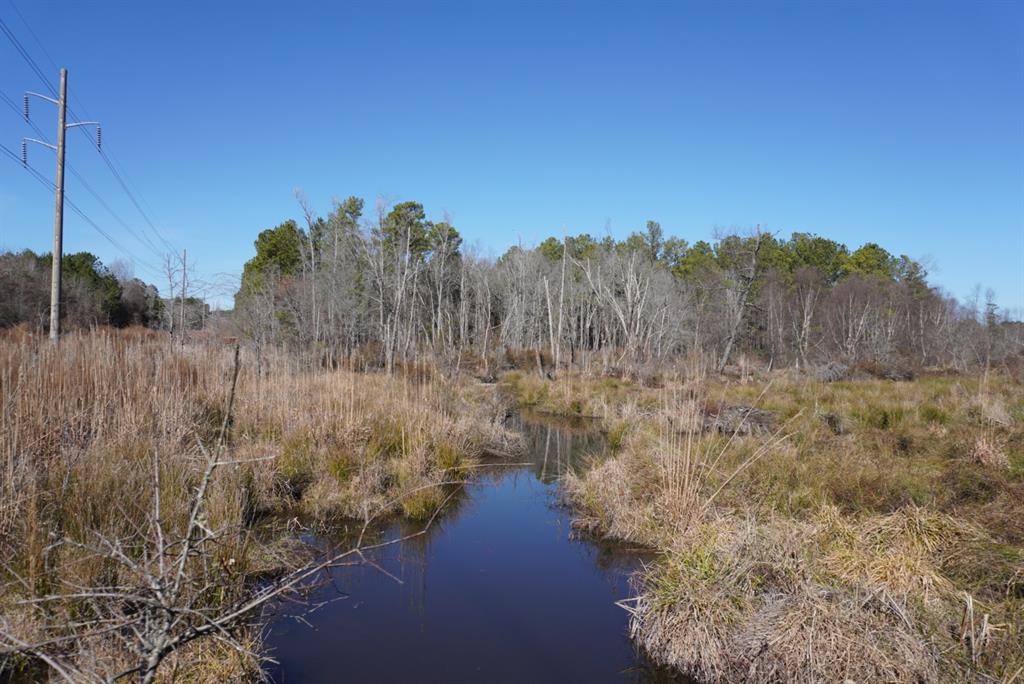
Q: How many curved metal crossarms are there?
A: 3